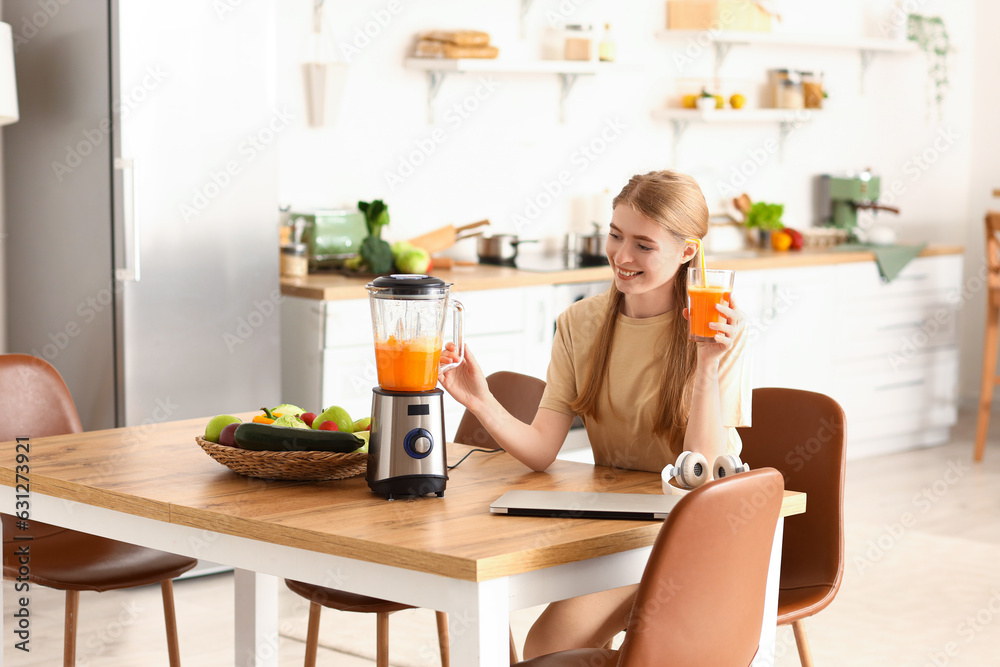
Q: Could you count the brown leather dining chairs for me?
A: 4